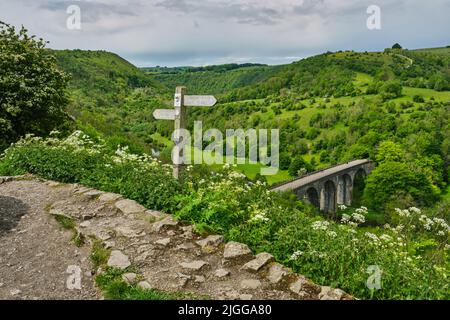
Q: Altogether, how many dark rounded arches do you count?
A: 4